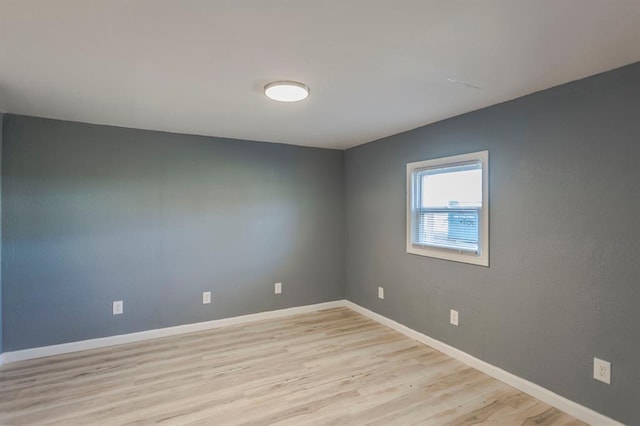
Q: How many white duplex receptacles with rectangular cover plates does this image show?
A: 6